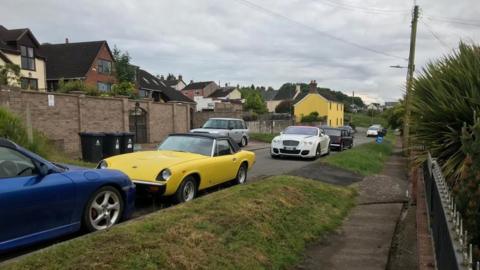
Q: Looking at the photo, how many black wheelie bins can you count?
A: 3